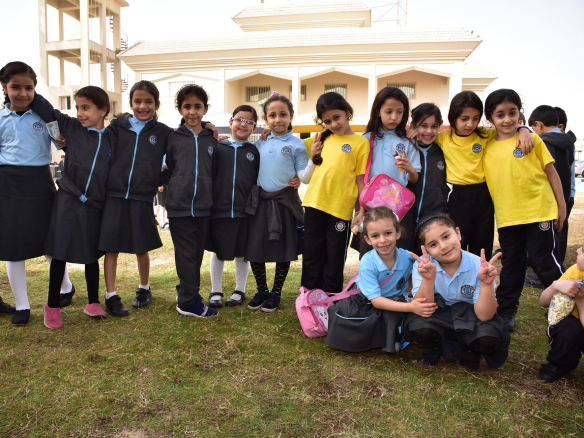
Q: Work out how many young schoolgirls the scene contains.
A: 13